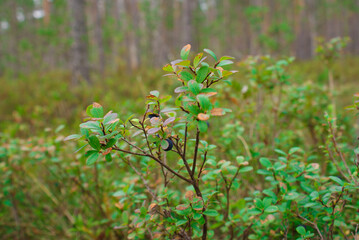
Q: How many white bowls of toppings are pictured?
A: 0